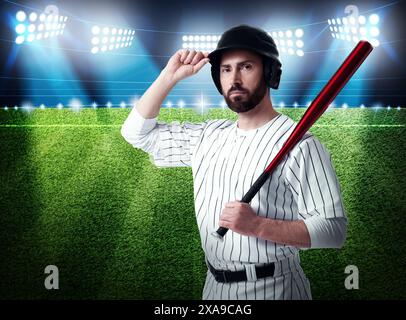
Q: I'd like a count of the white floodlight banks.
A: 5